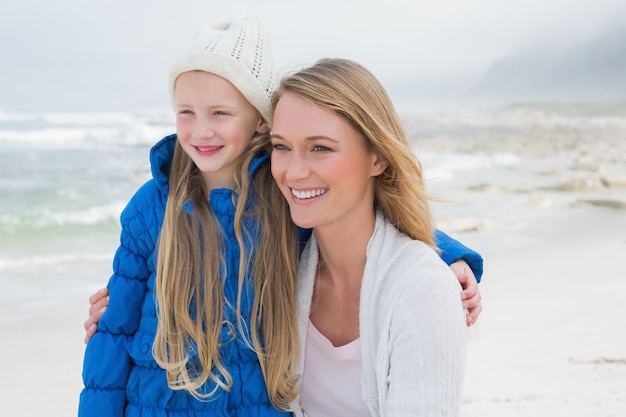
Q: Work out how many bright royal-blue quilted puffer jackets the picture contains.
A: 1